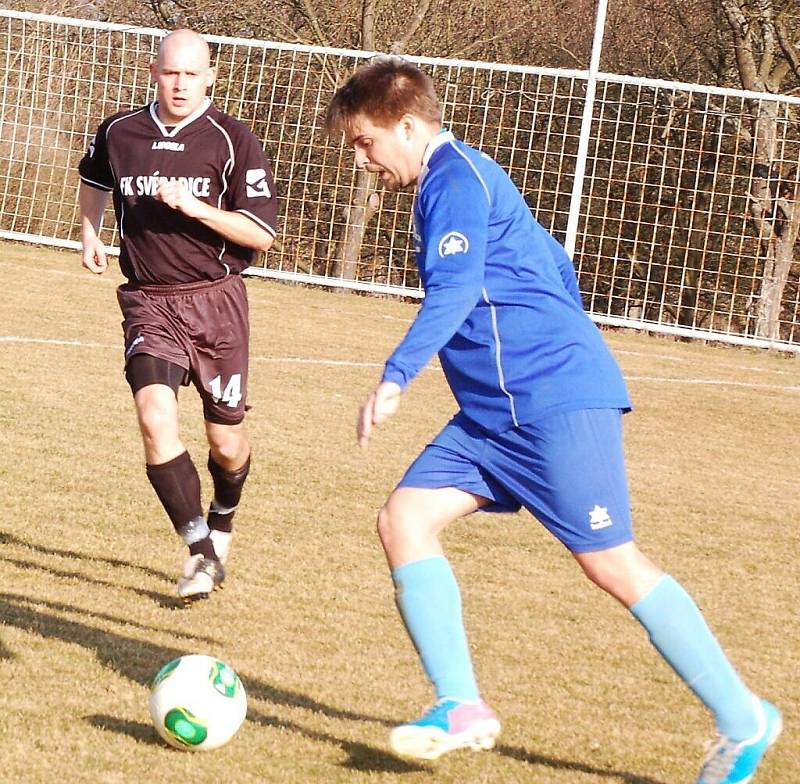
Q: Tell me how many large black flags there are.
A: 0